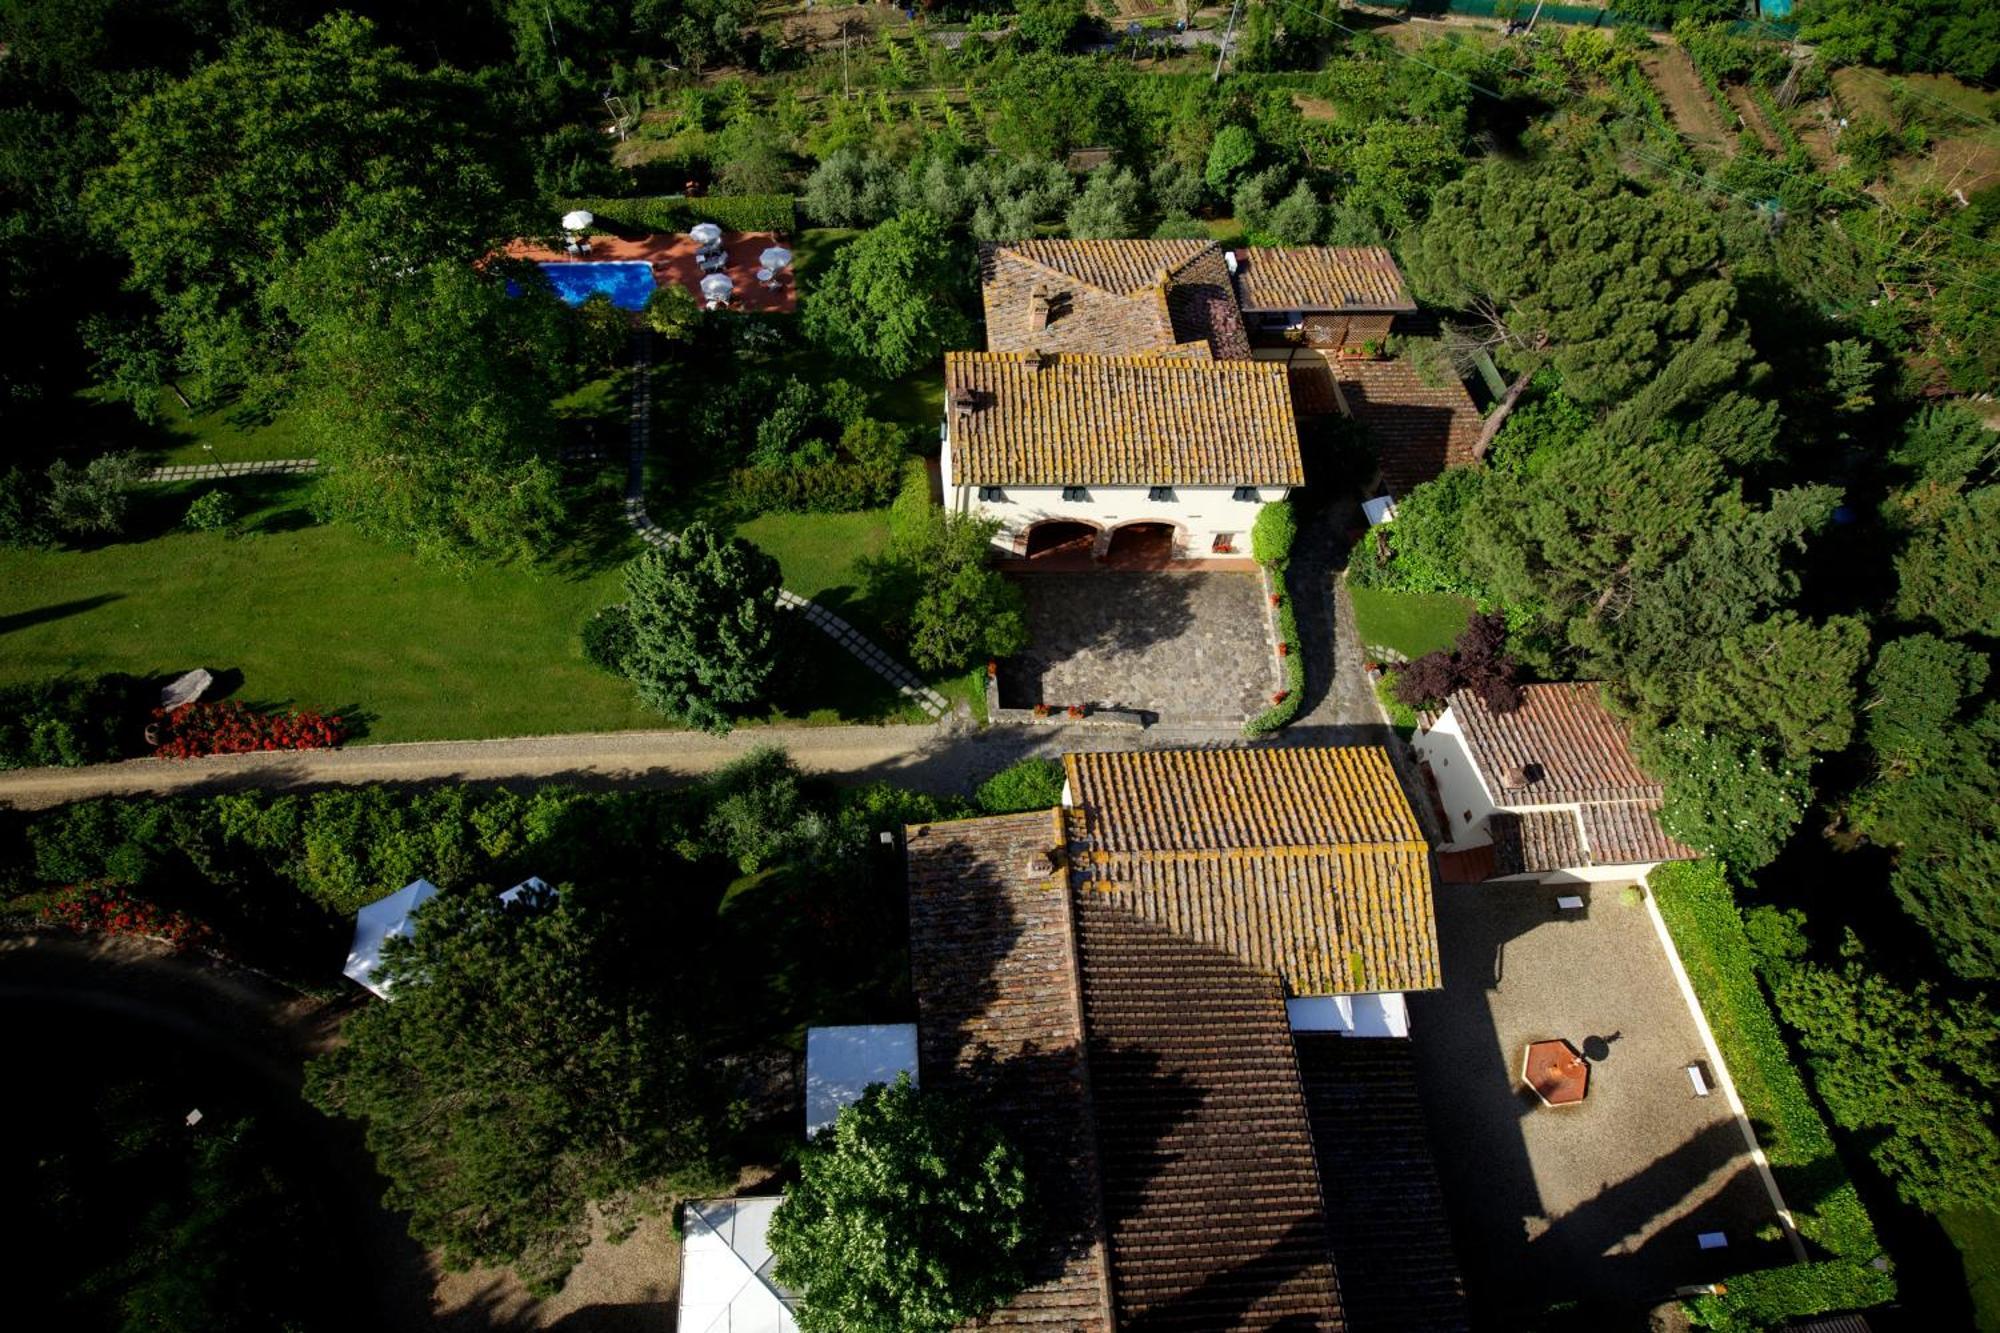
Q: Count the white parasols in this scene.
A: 4